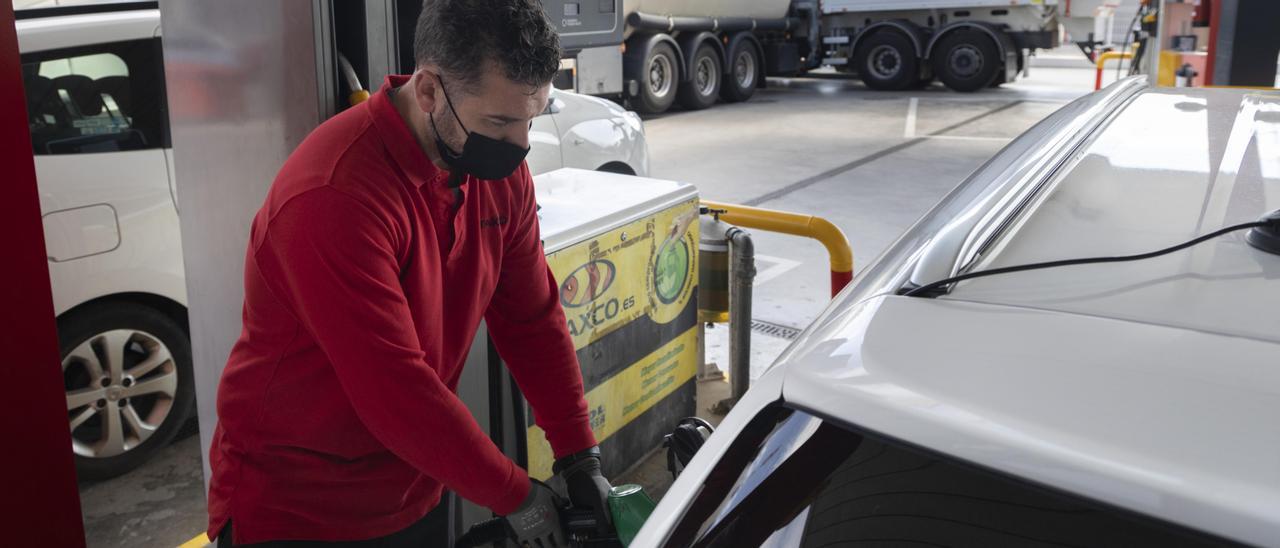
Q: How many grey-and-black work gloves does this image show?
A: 2